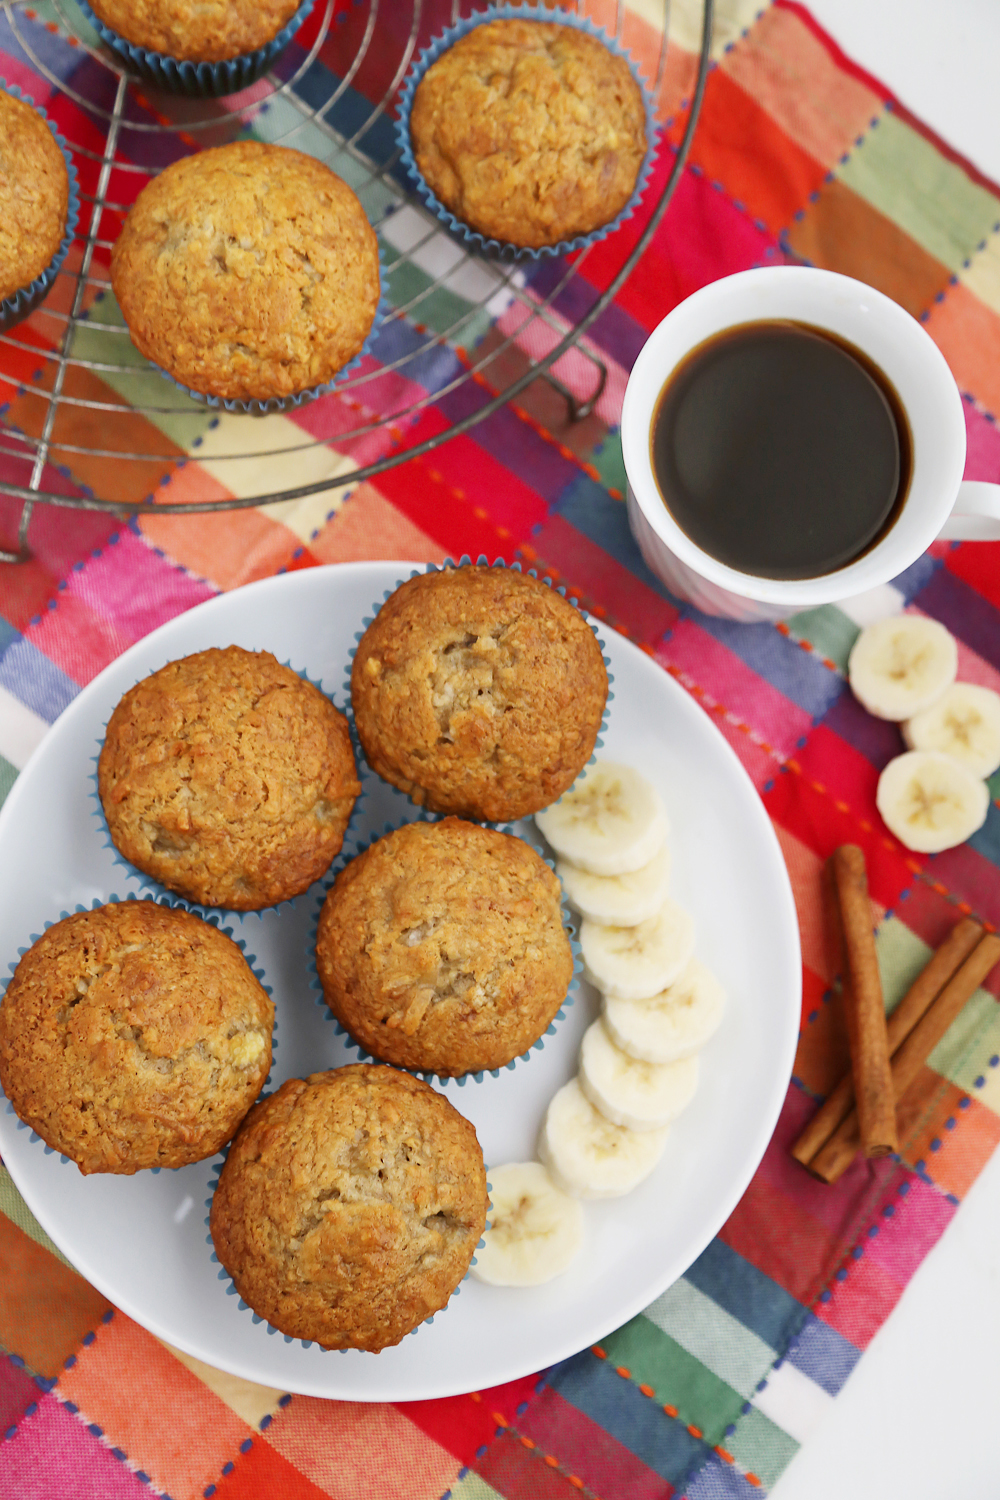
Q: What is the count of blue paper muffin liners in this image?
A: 9